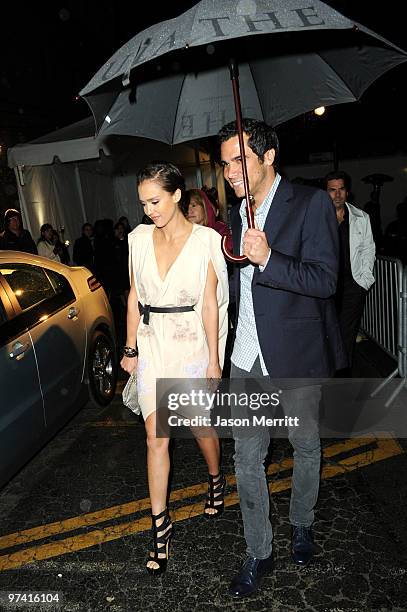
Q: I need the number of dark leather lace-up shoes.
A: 2